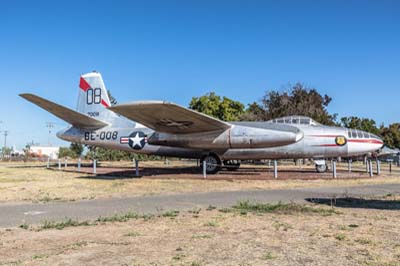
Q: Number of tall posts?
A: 2